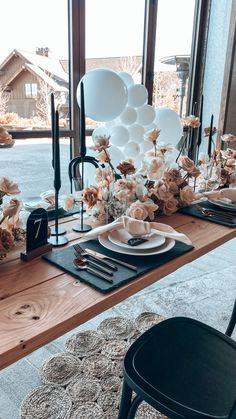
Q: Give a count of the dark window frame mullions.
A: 3